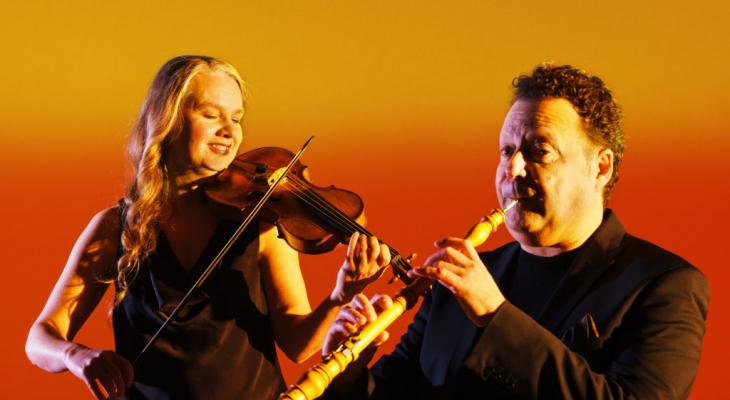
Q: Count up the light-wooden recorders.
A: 1